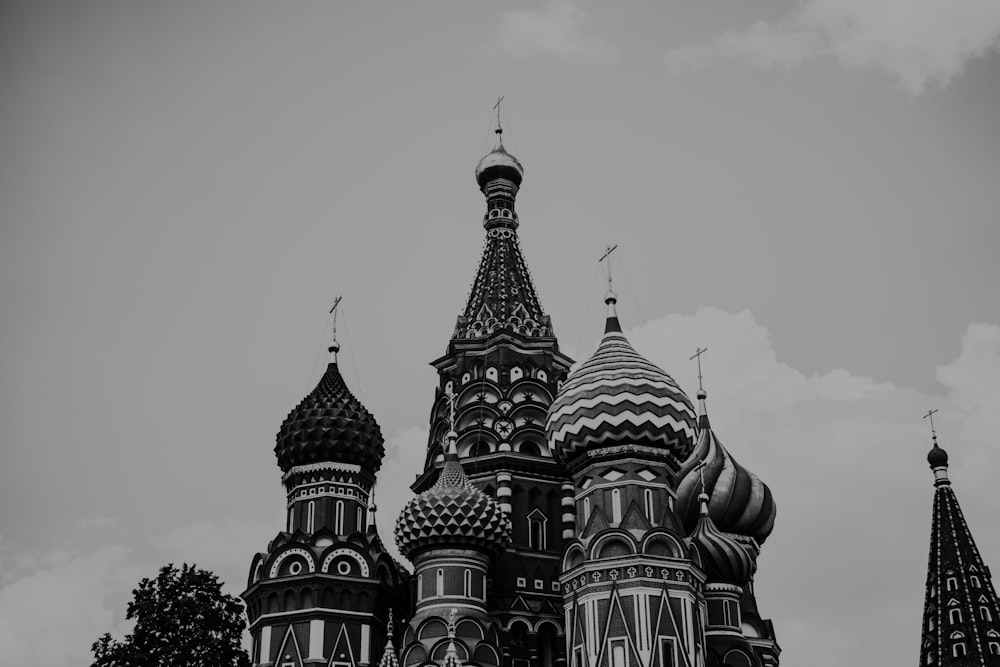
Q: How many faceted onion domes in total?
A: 2